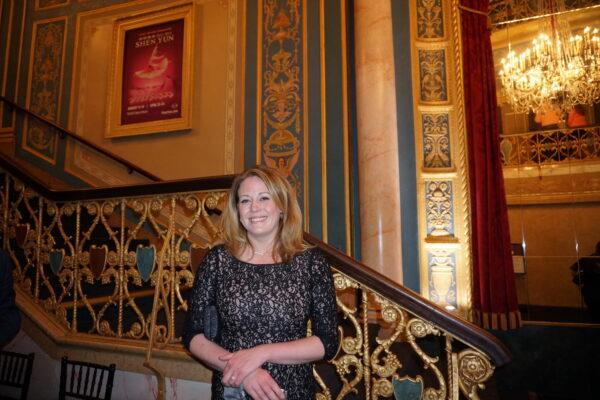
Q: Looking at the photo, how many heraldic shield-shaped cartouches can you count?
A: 6